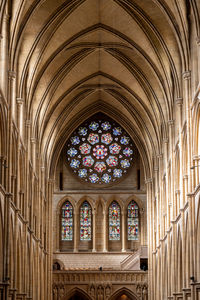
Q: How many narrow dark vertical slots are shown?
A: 2